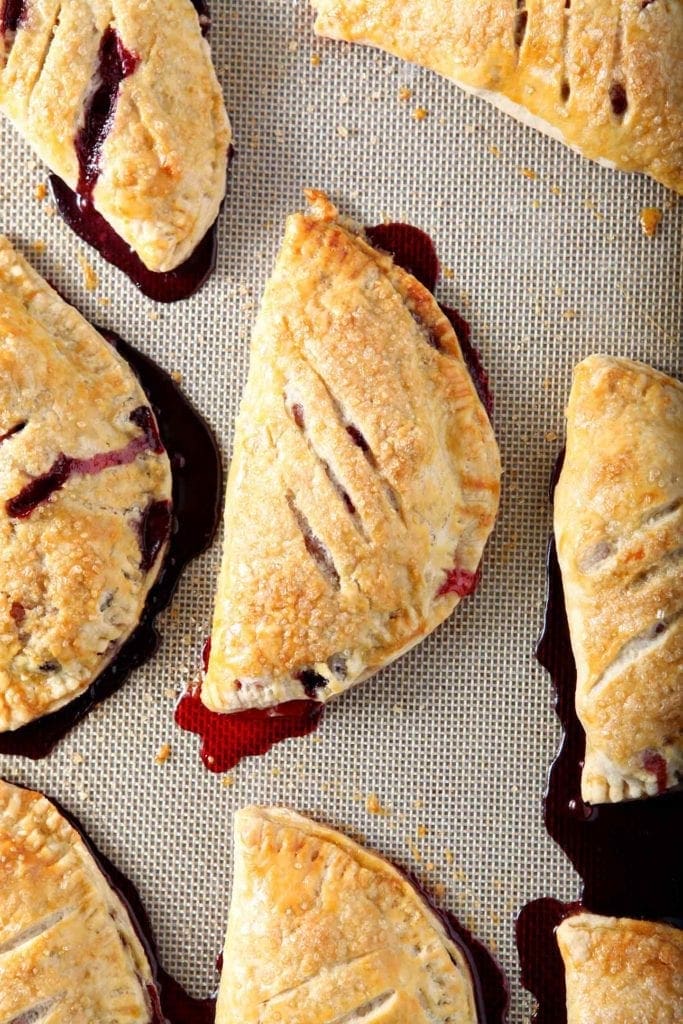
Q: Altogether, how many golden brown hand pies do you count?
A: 8